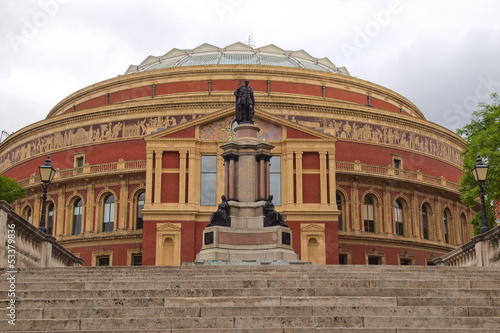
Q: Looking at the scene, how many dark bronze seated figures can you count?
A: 2